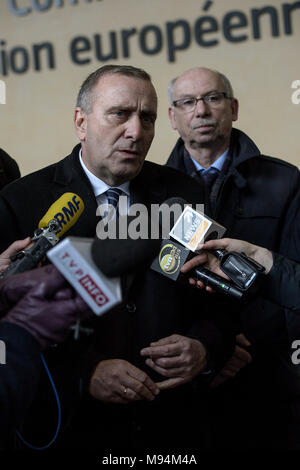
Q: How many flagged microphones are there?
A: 3